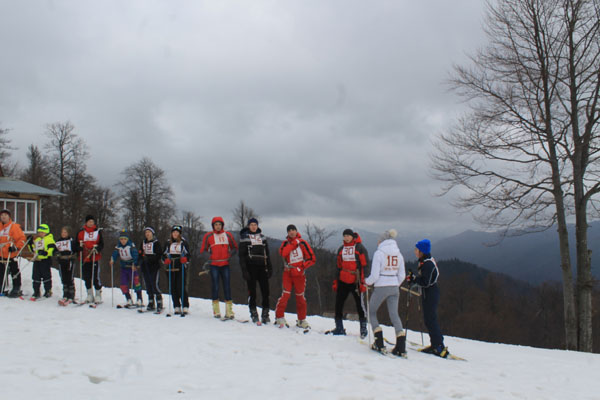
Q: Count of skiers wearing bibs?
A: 13